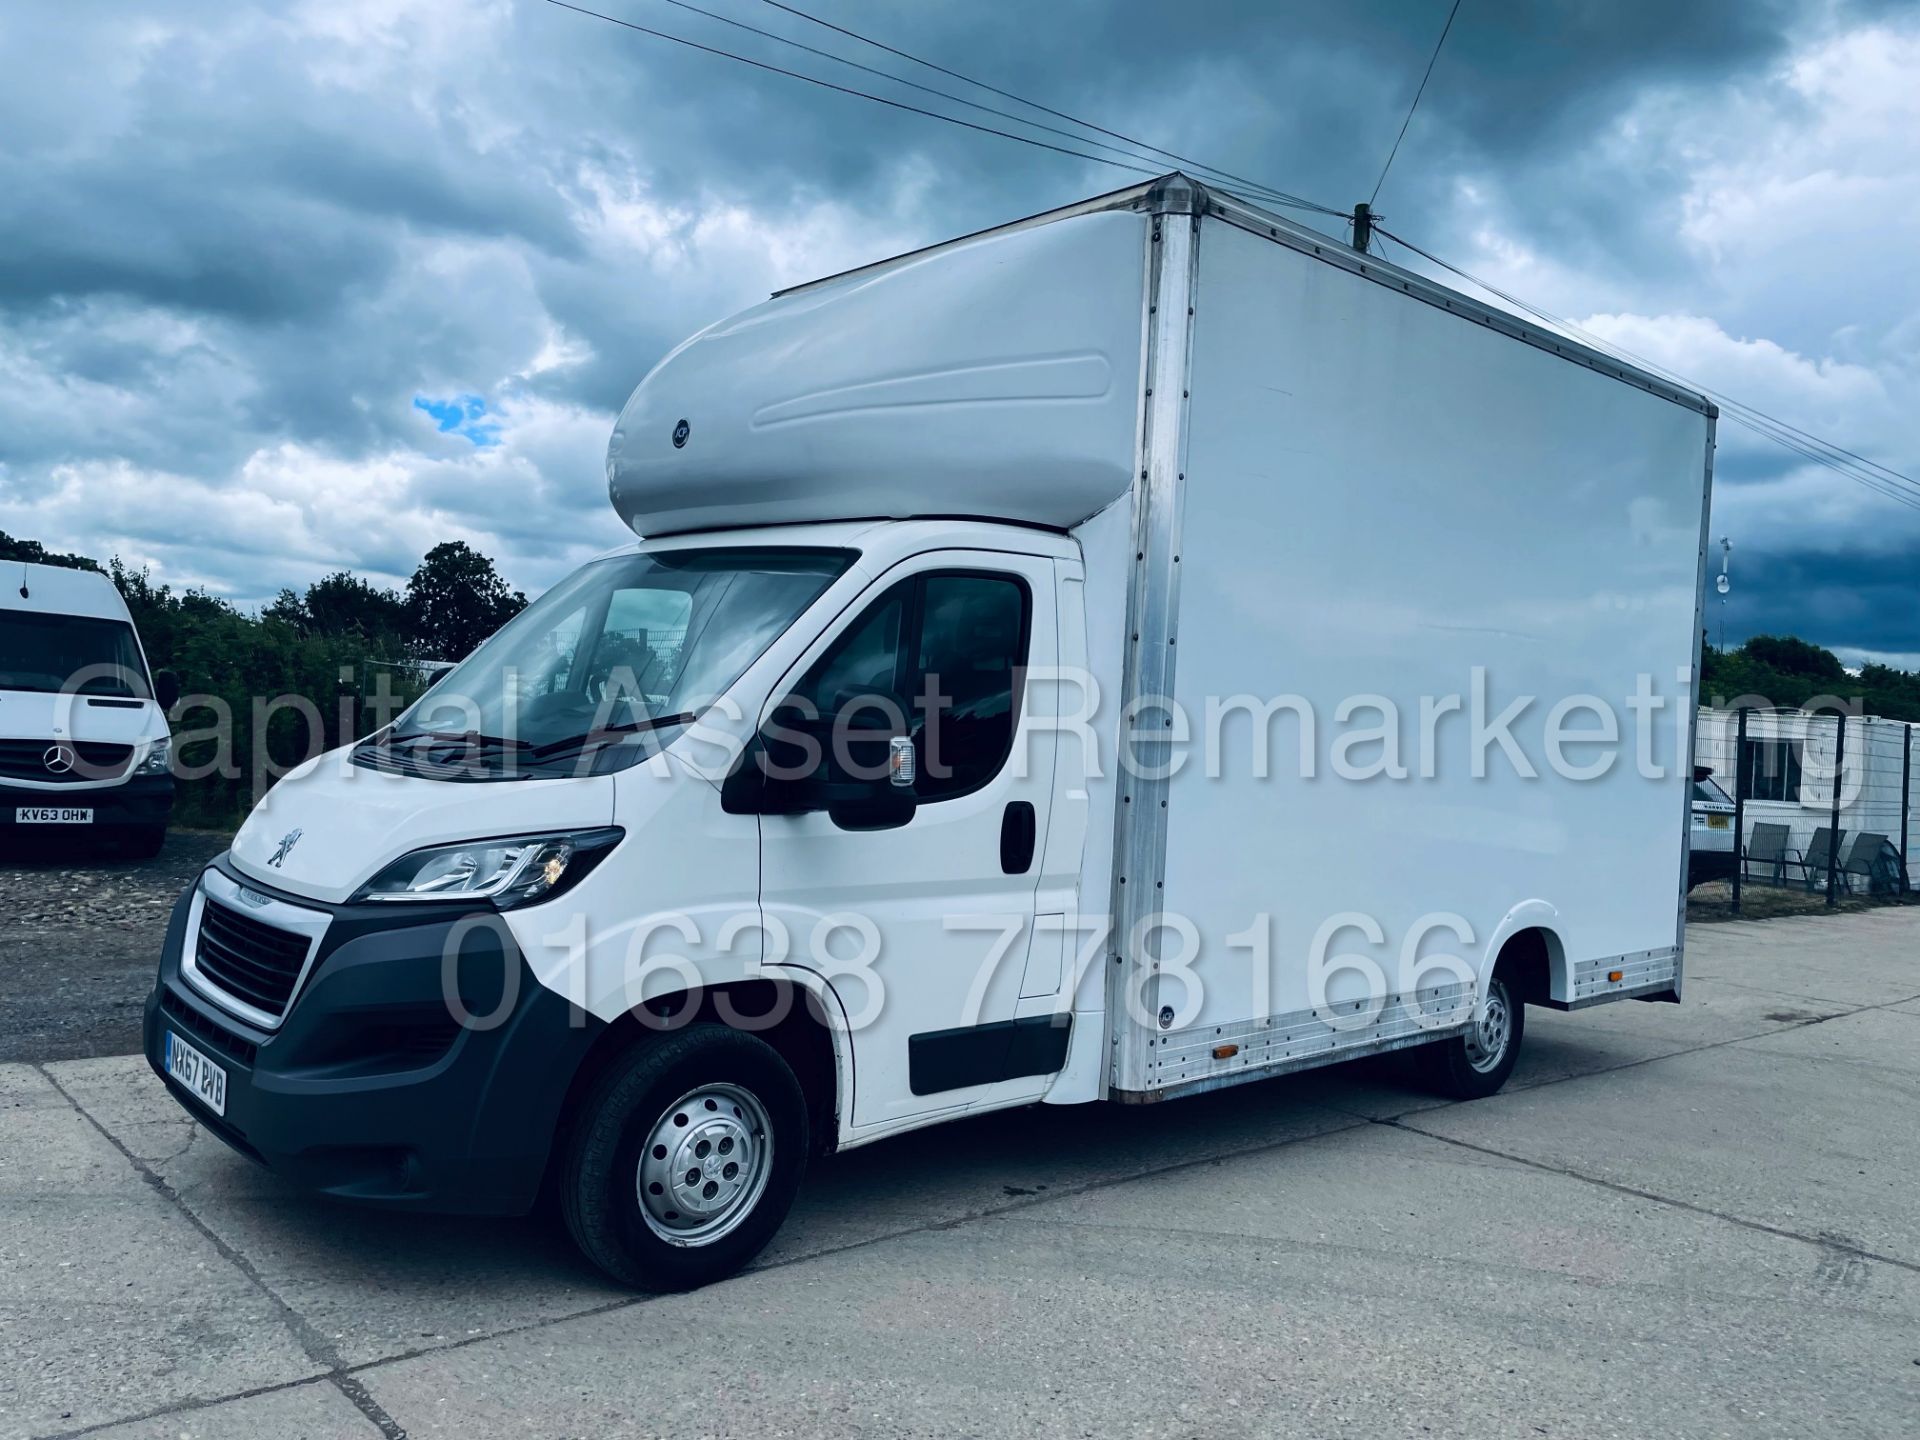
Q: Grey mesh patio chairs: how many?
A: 3